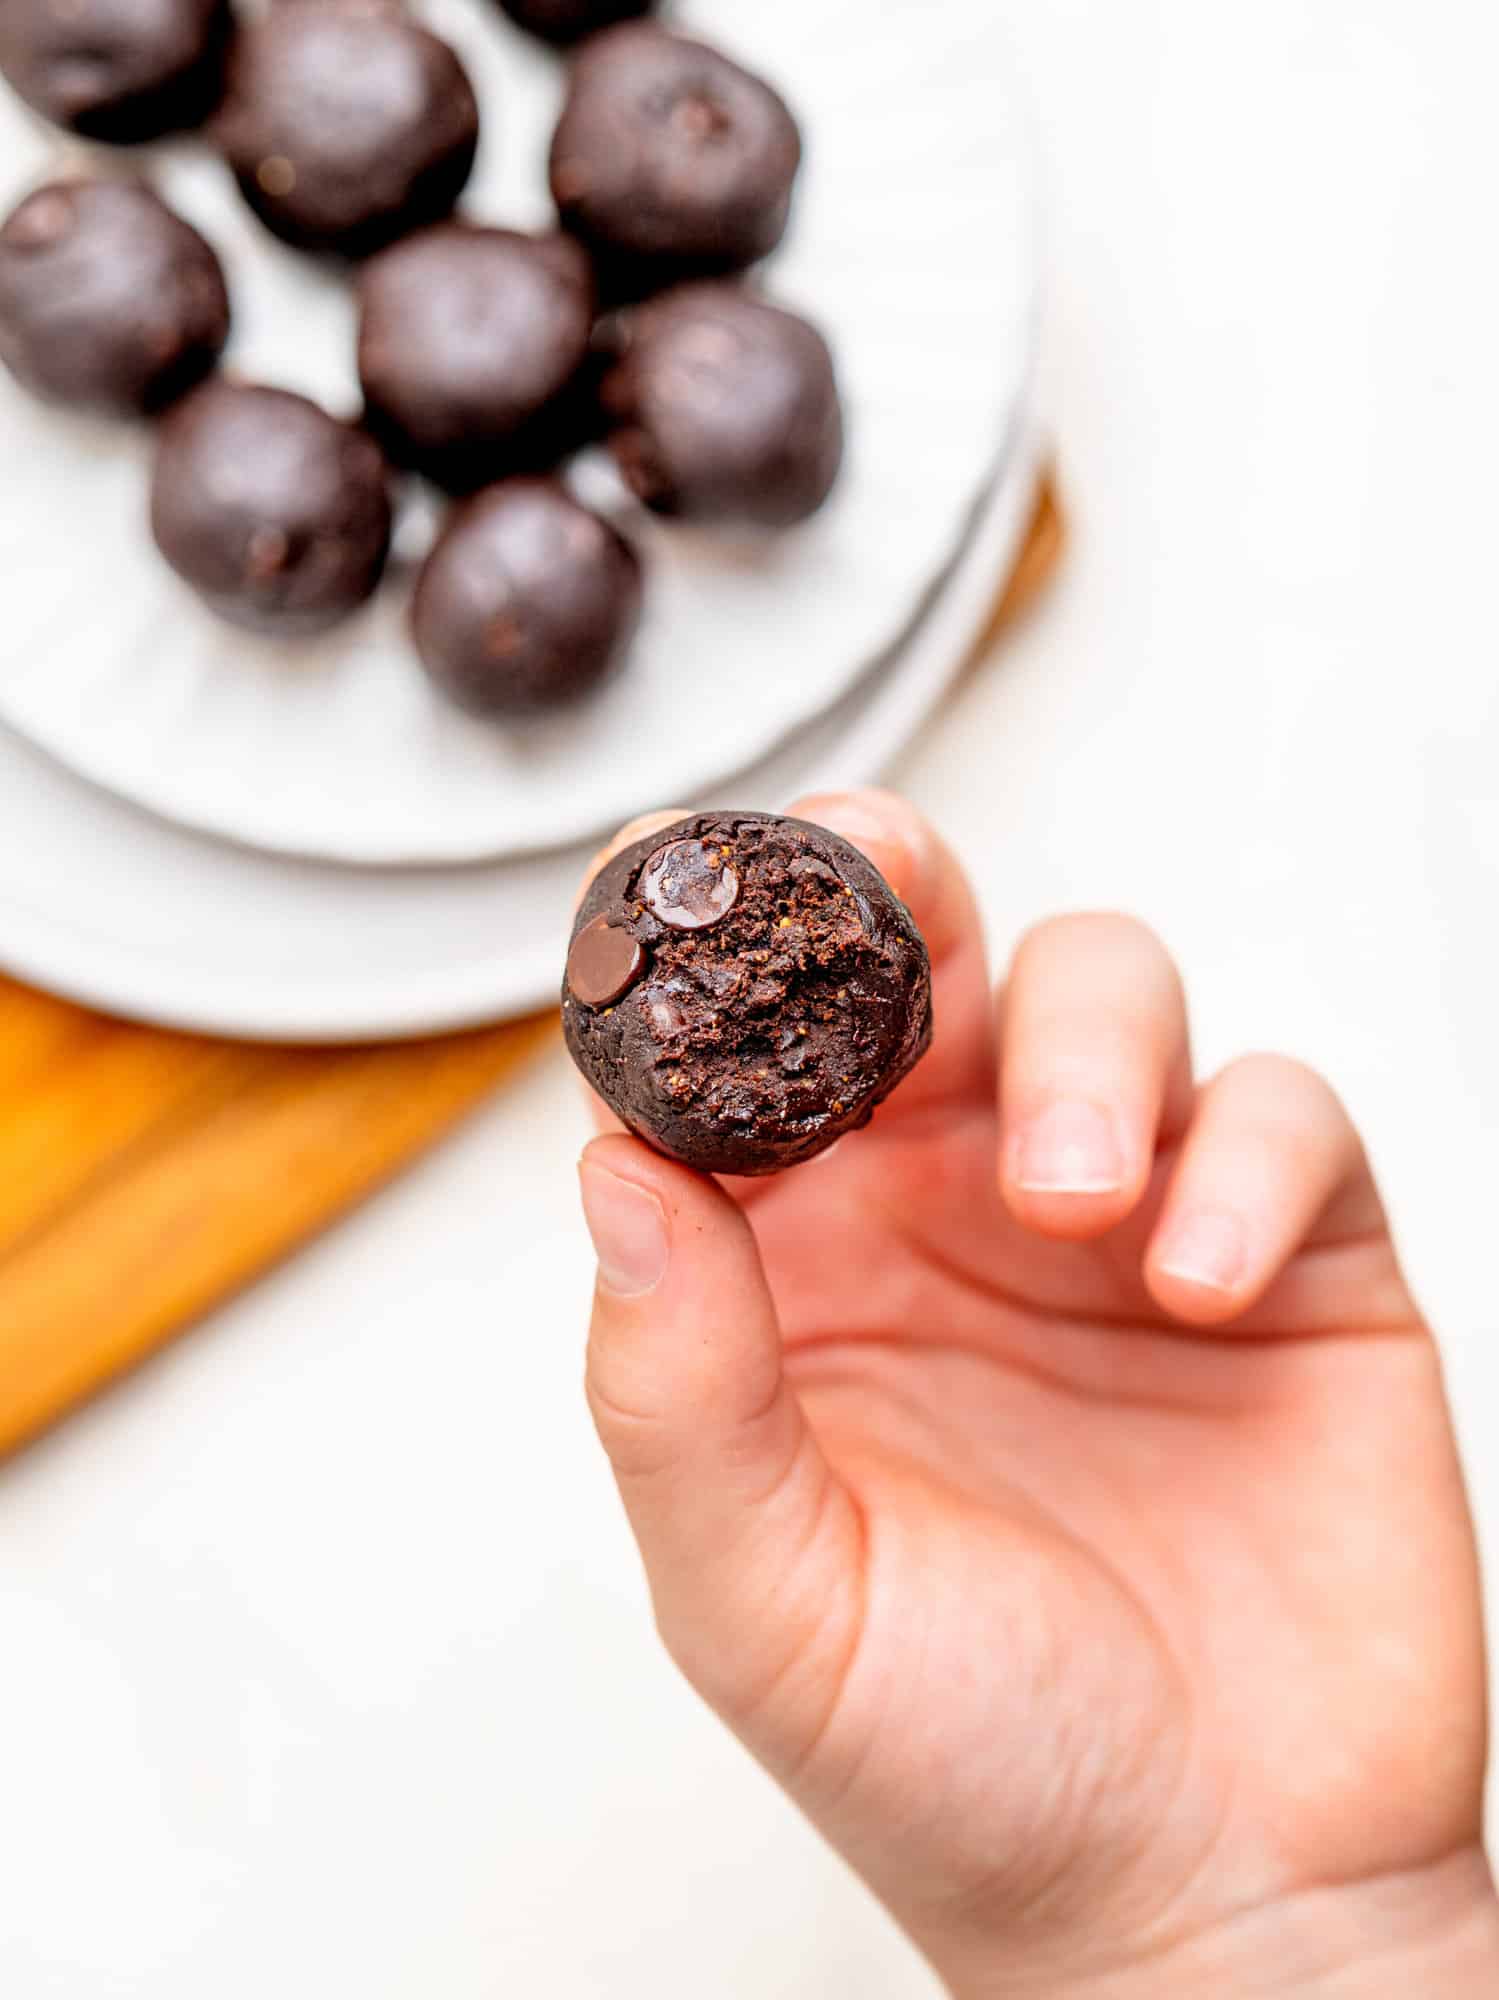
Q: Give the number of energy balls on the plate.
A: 9